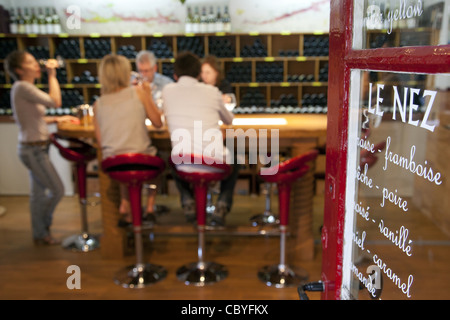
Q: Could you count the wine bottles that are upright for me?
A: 13